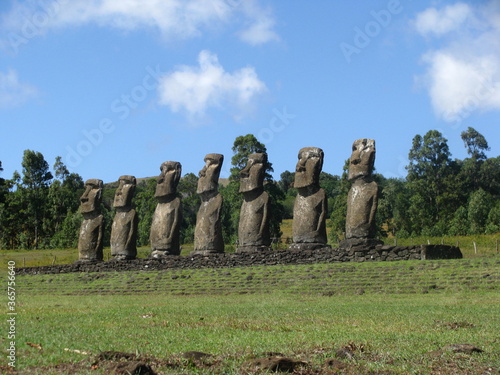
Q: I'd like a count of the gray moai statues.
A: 7